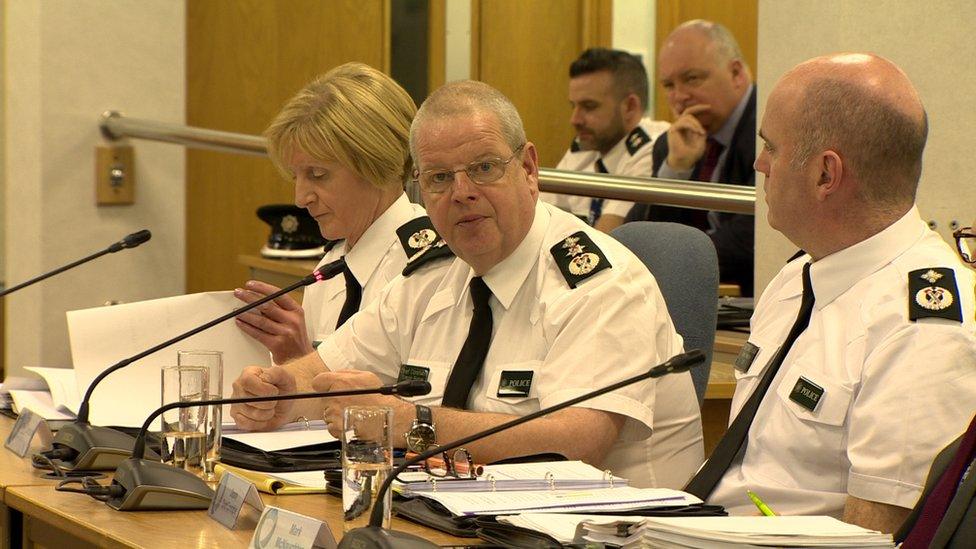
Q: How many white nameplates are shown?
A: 3